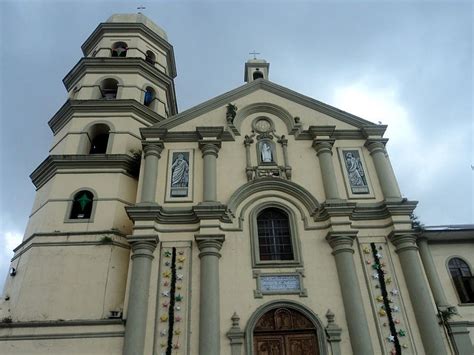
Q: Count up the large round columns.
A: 8